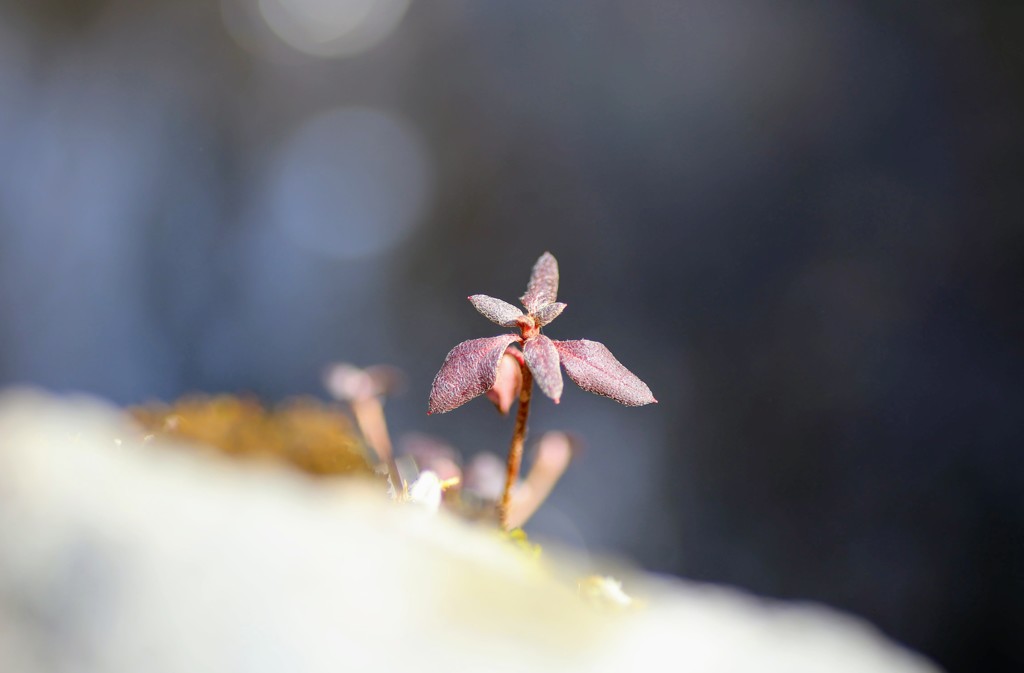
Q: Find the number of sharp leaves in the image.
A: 6